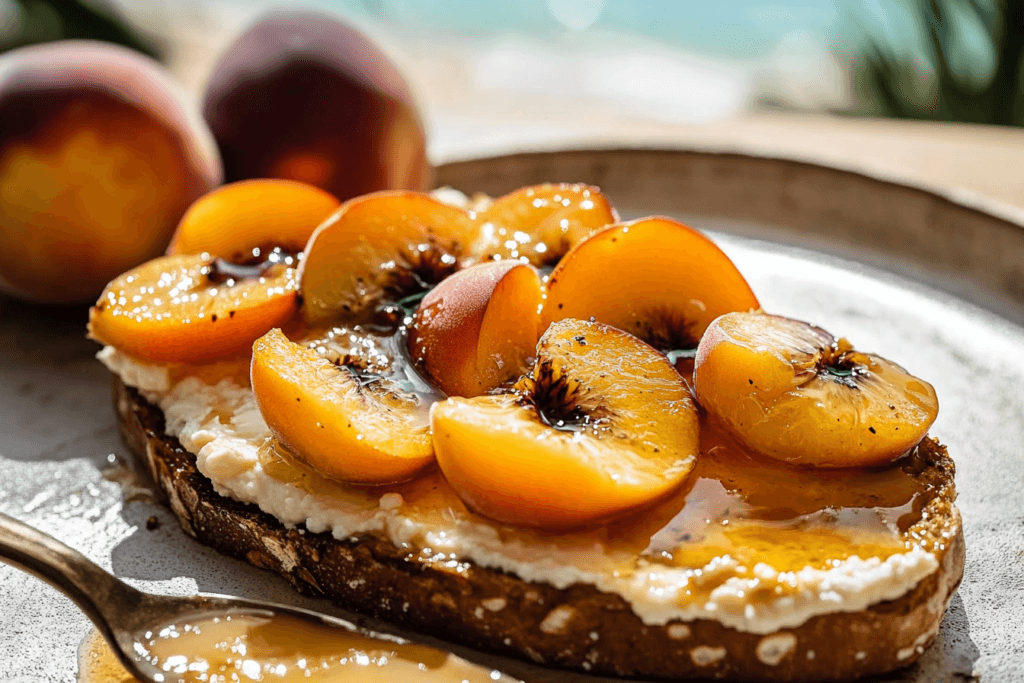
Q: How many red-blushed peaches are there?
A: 2